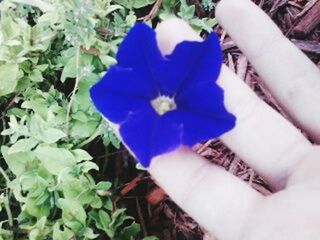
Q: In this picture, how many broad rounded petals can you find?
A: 5